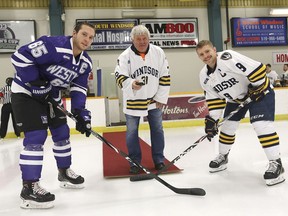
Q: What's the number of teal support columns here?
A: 2